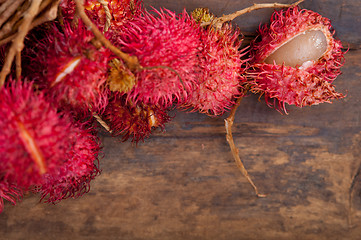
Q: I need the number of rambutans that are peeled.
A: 1